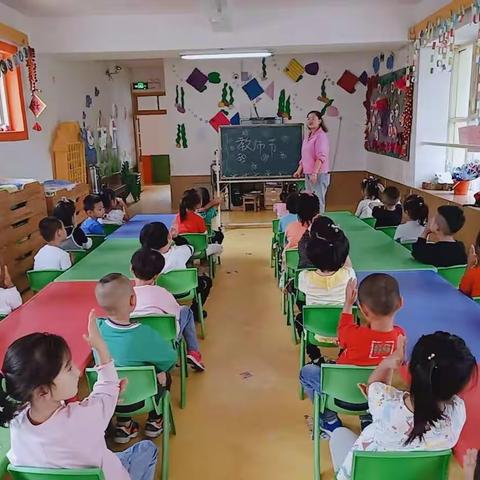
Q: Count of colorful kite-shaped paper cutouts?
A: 5